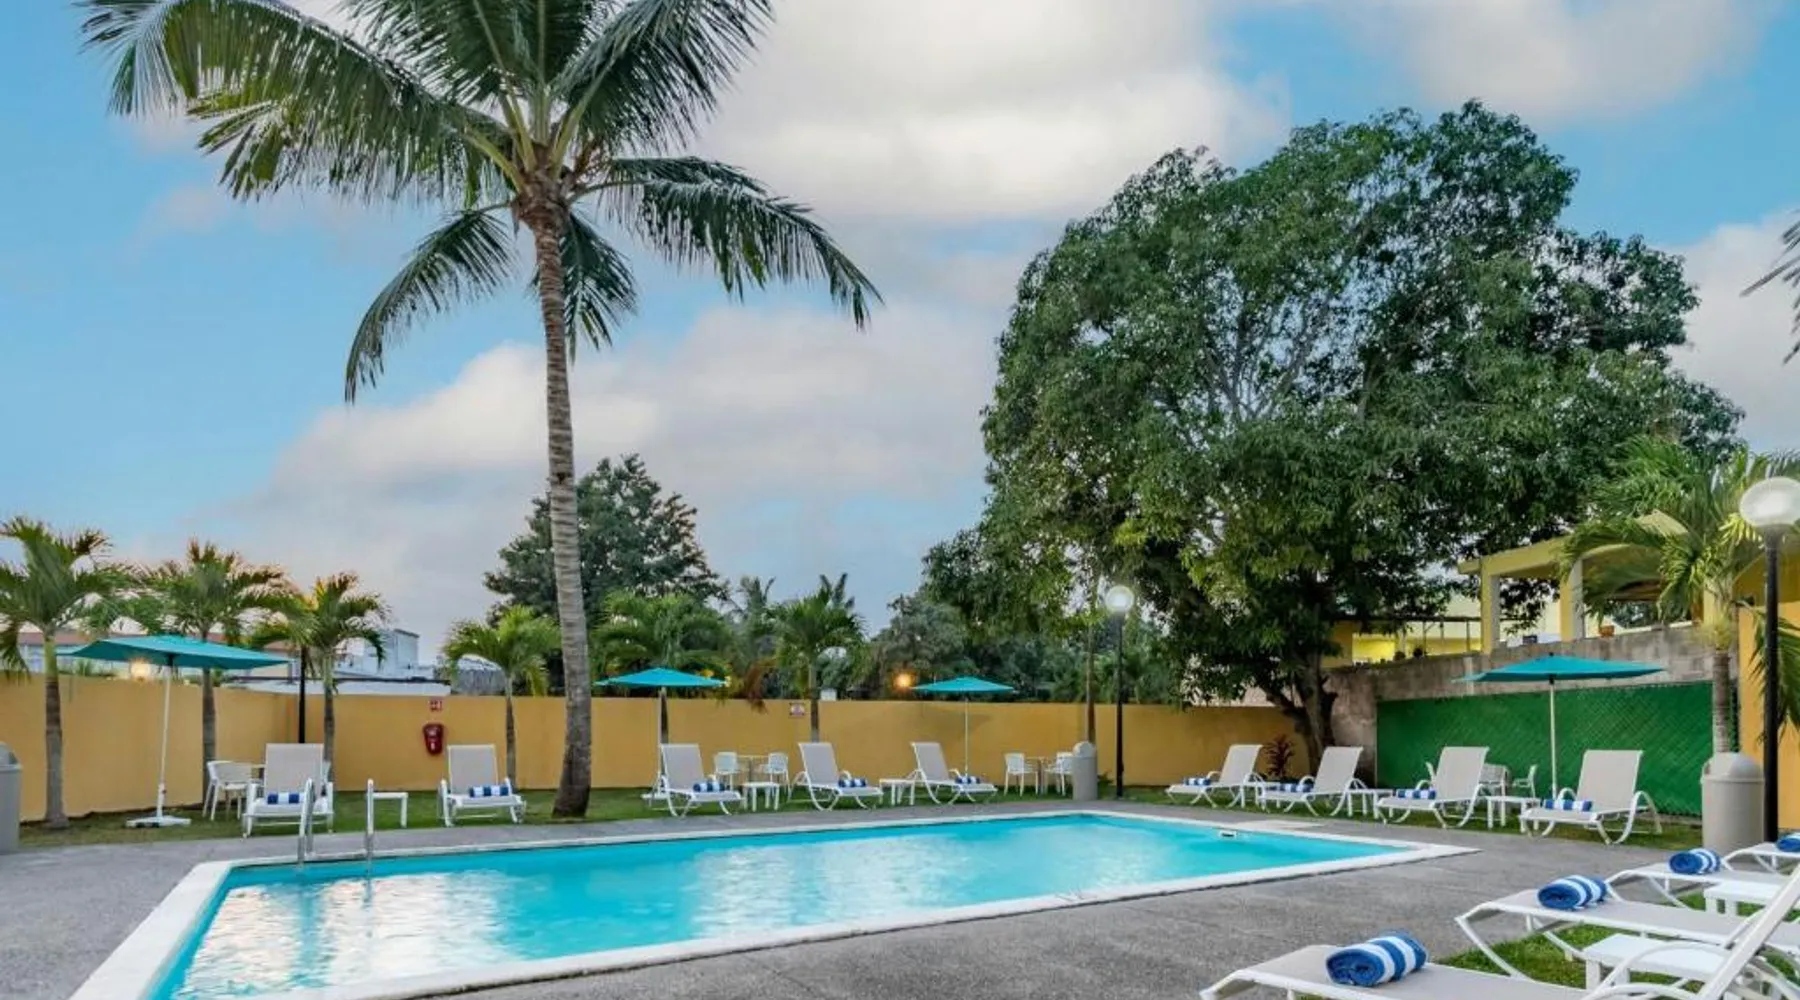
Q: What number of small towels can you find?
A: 13